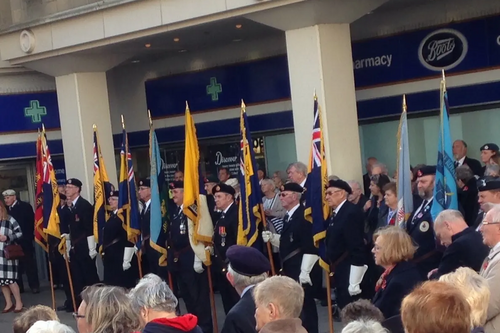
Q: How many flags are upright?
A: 10